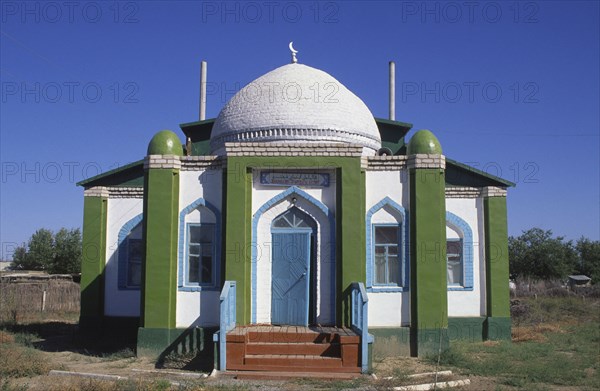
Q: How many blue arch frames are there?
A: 5